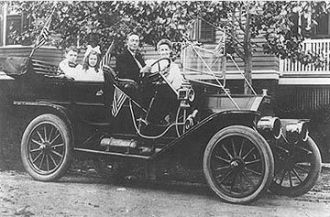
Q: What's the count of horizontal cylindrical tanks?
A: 1